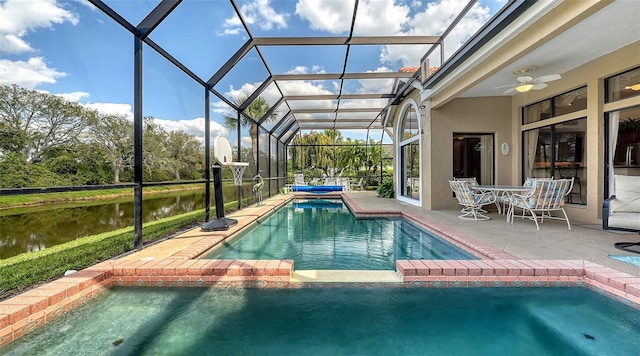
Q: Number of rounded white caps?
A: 2